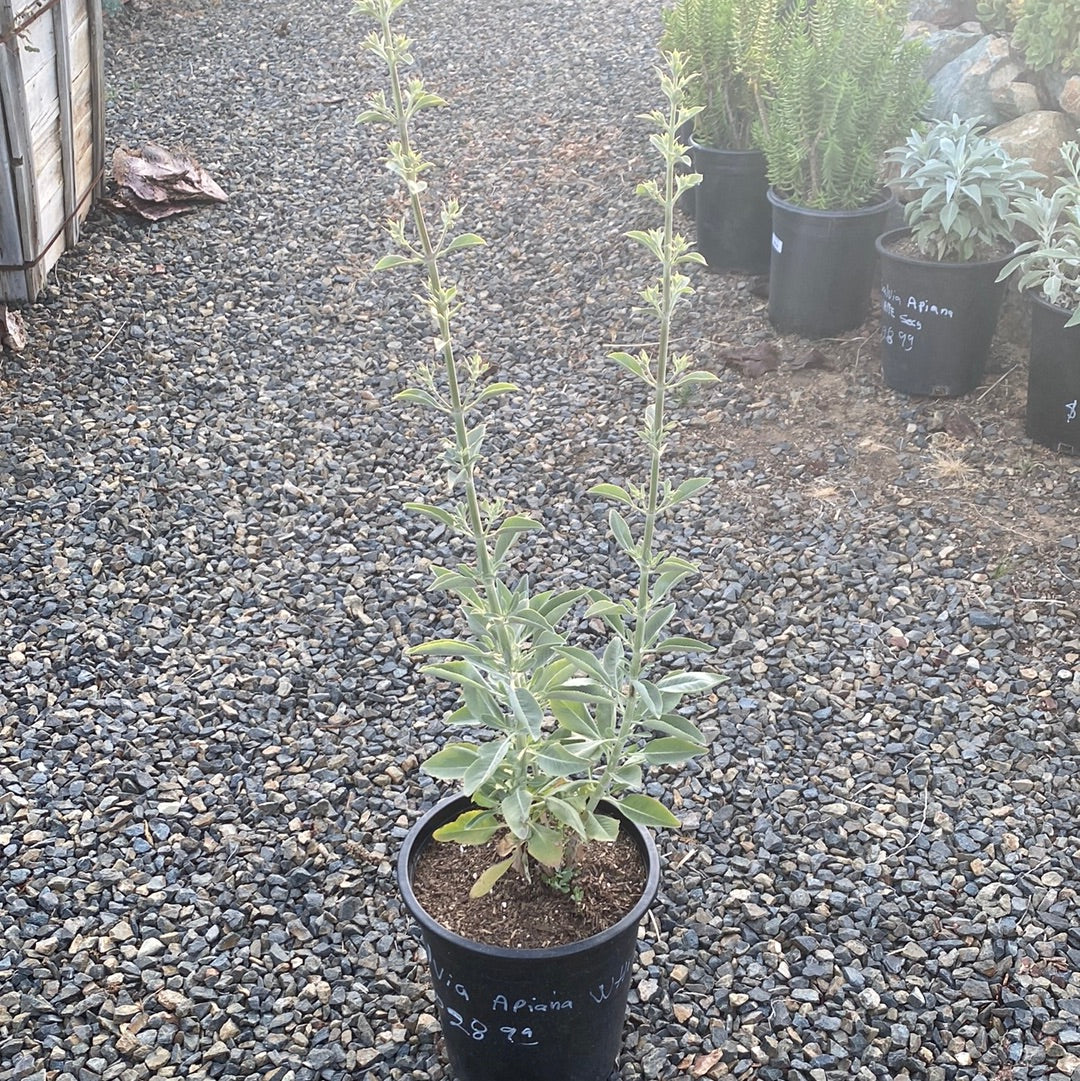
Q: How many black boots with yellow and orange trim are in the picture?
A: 0